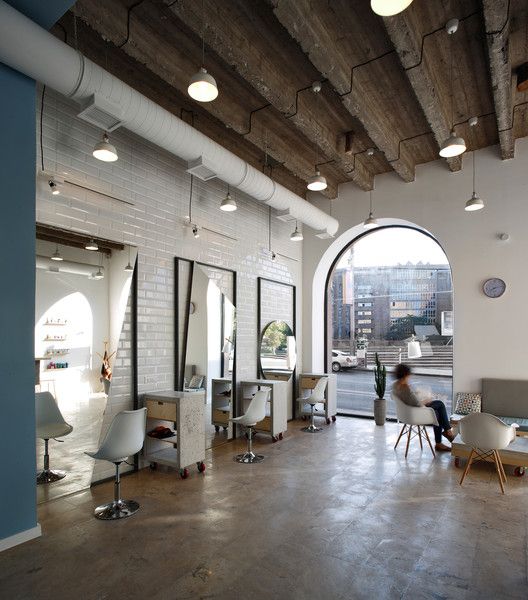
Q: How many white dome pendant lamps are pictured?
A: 9